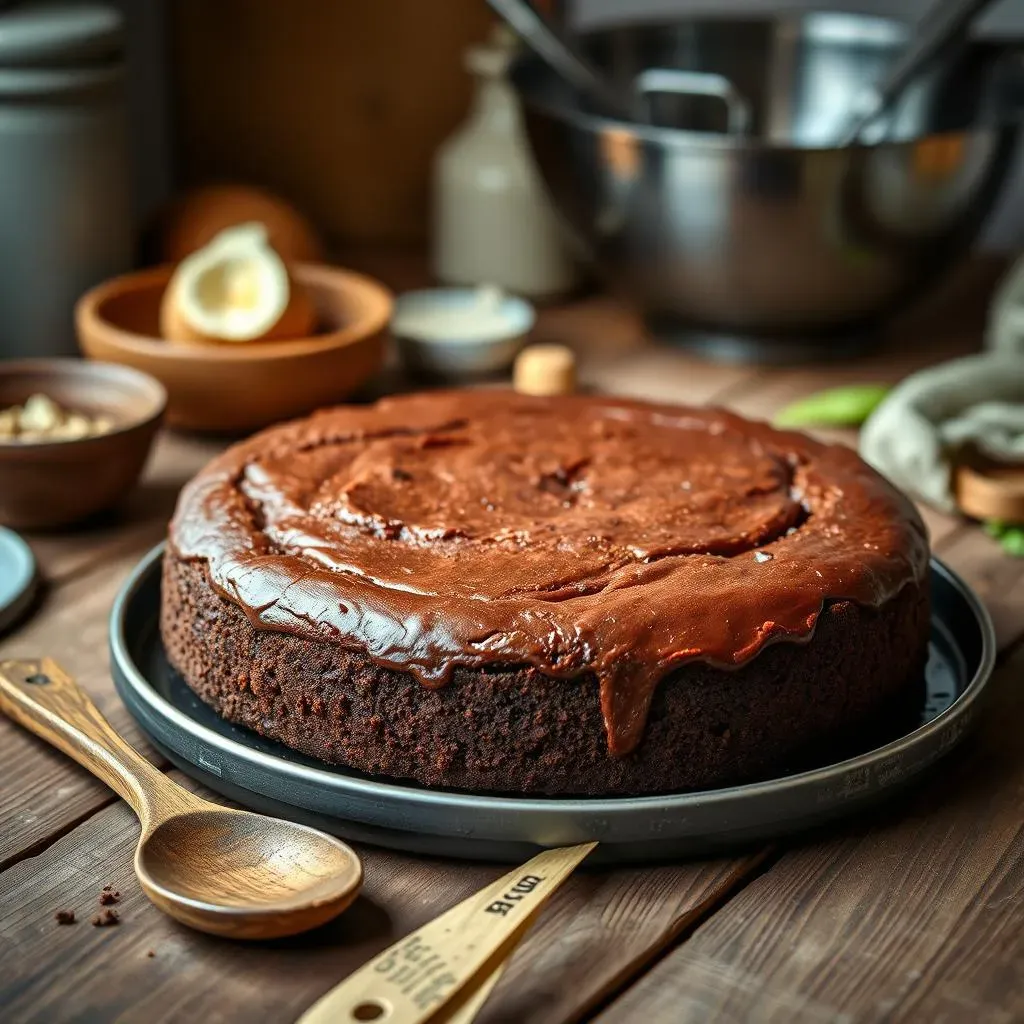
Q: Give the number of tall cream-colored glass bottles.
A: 1